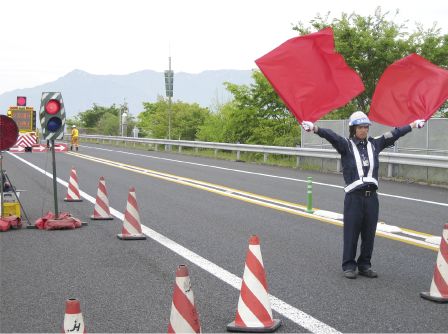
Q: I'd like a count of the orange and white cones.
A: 7